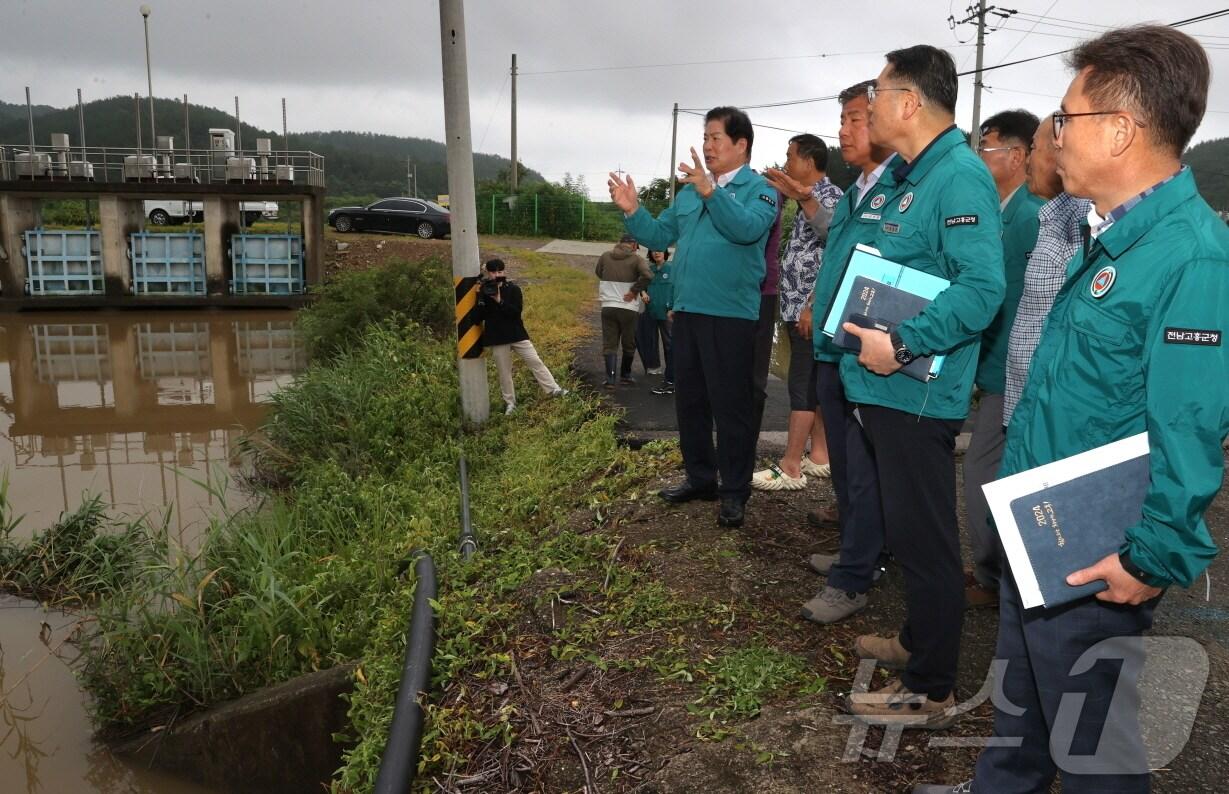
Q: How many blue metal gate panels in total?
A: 3